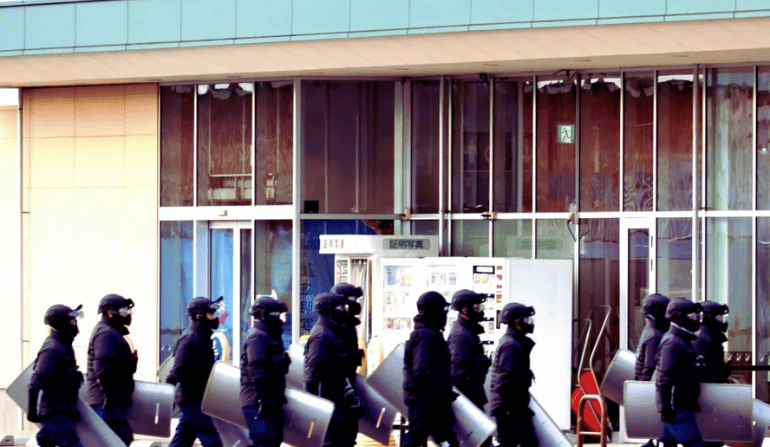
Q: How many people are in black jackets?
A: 12